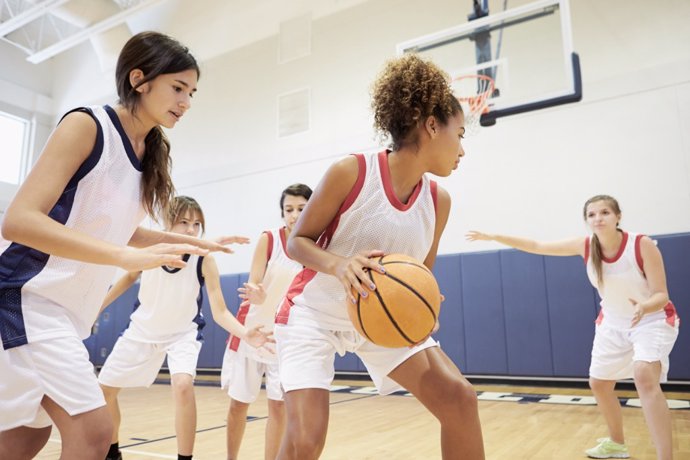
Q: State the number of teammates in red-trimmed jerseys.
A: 3